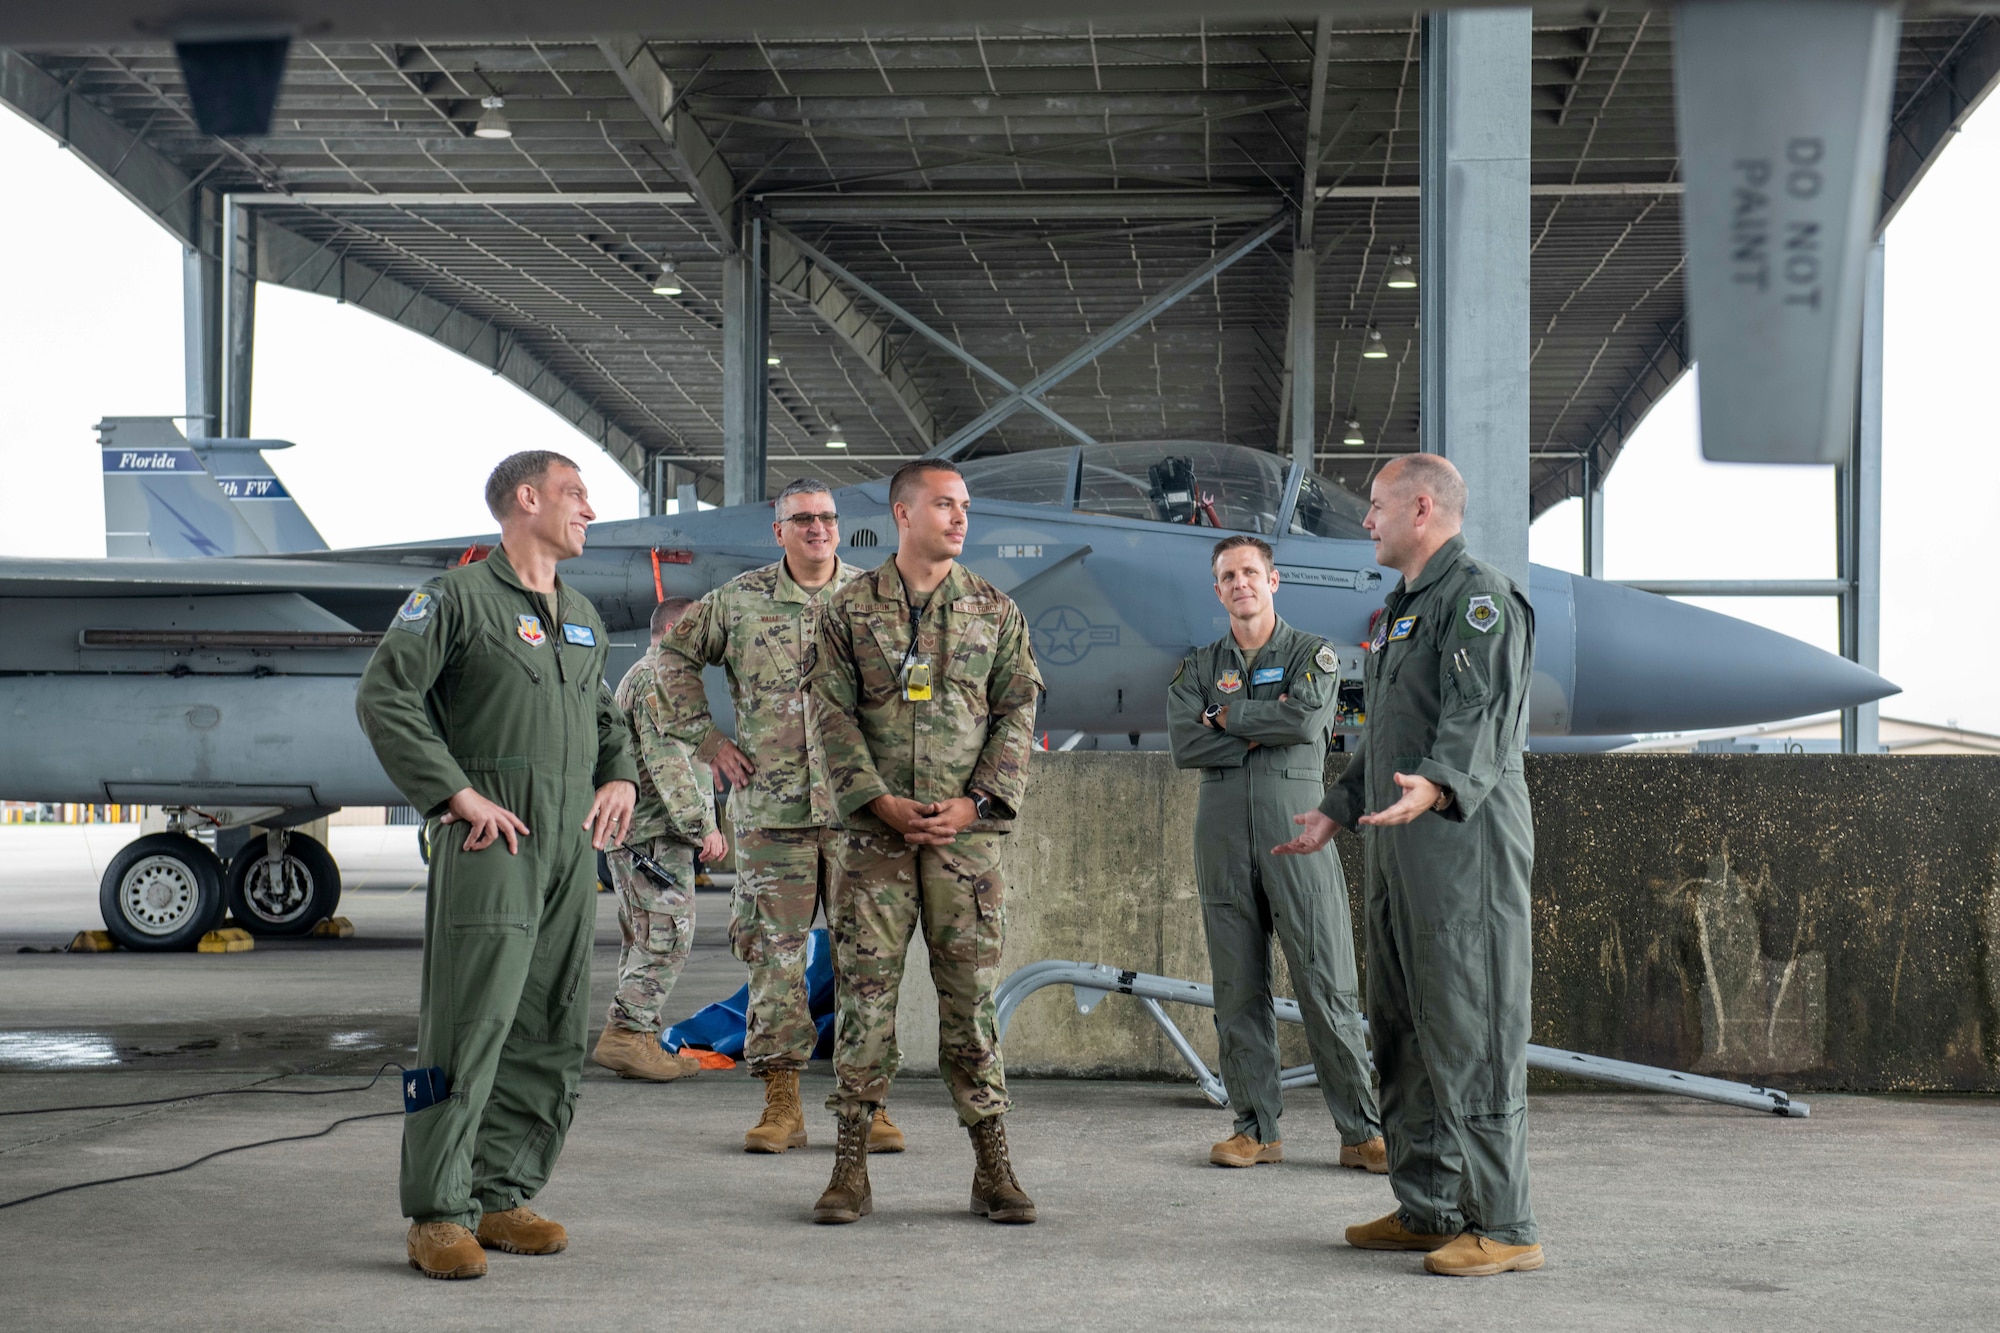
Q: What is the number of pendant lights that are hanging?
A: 7